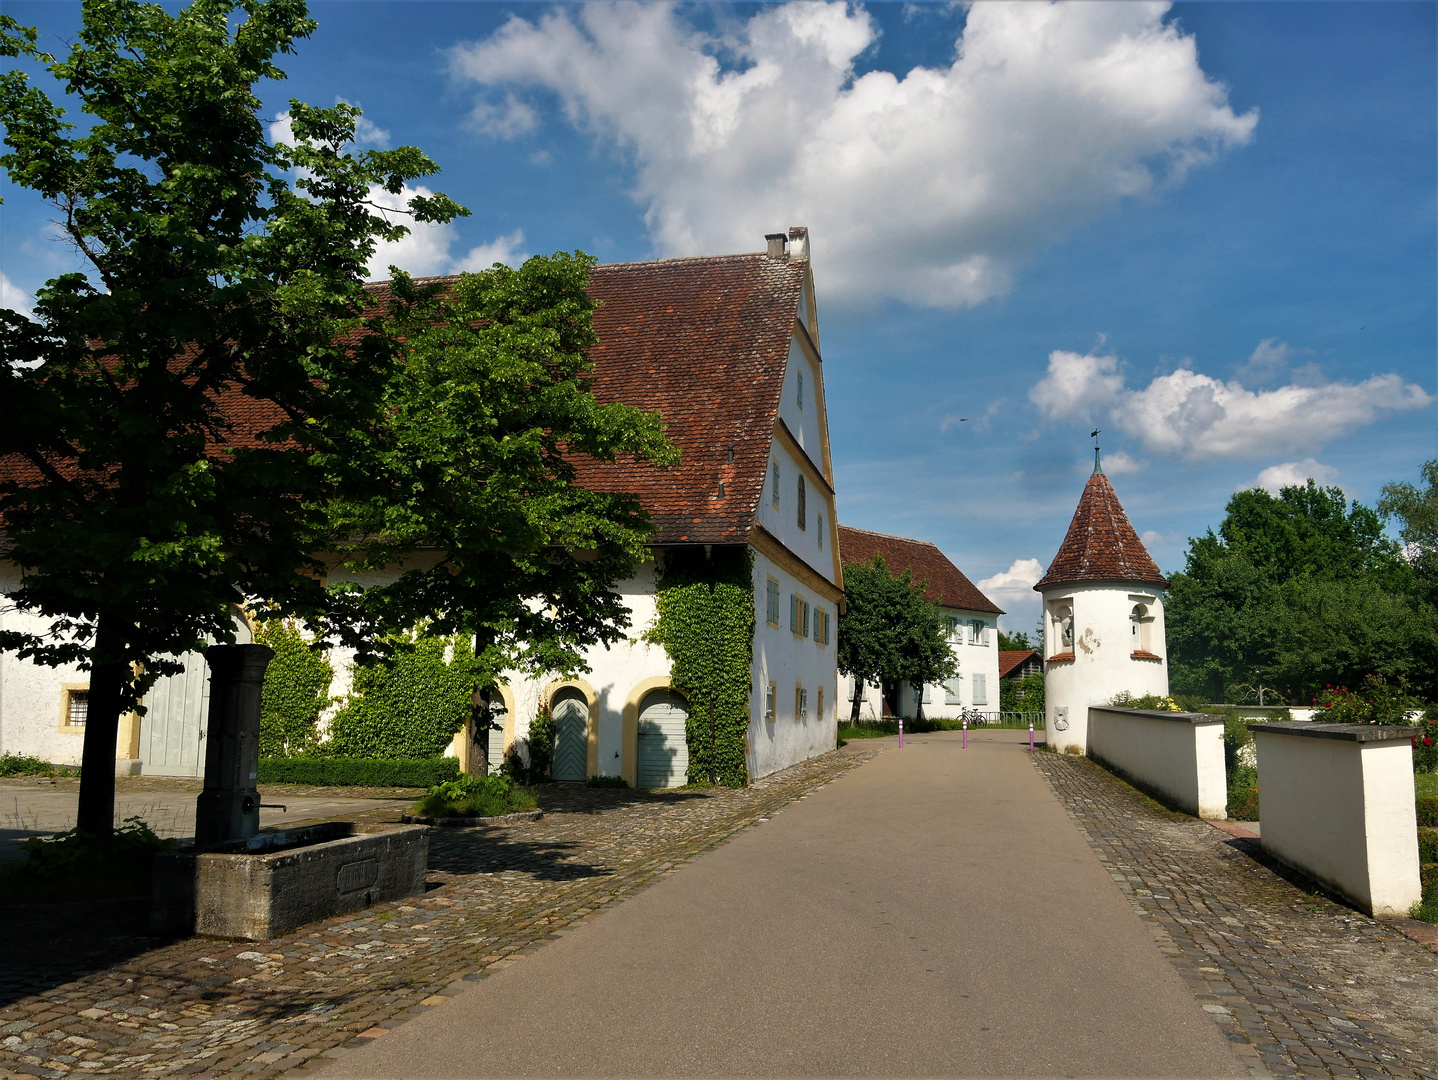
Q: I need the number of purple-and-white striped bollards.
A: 3